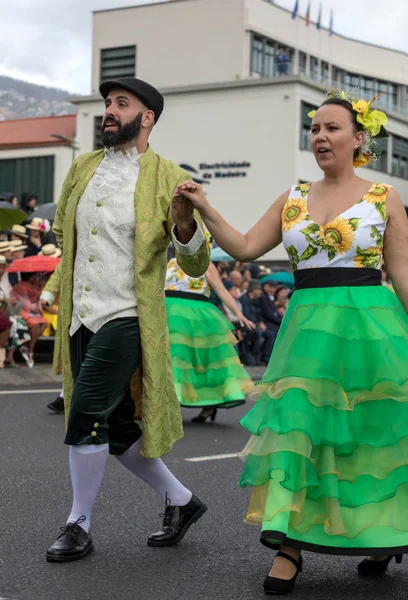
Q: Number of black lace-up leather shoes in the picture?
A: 2